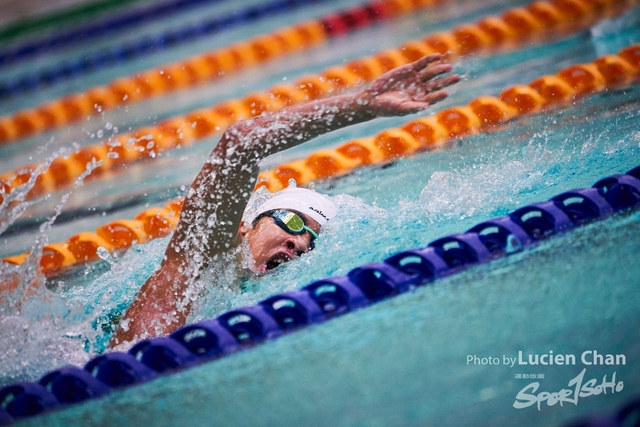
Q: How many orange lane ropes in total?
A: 3